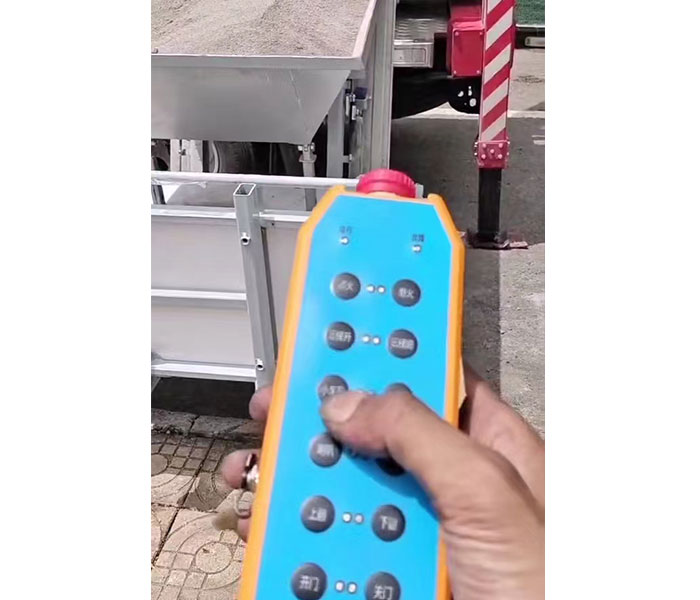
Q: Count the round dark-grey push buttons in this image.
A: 12